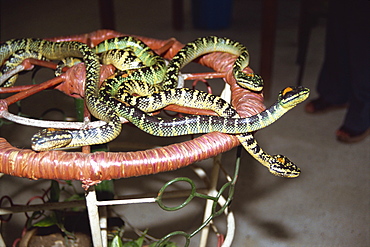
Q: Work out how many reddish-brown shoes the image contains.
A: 2